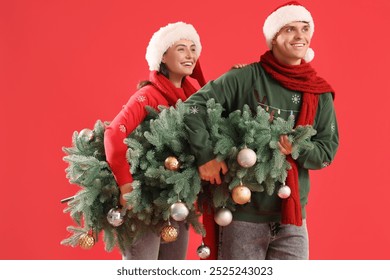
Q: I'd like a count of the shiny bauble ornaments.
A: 11